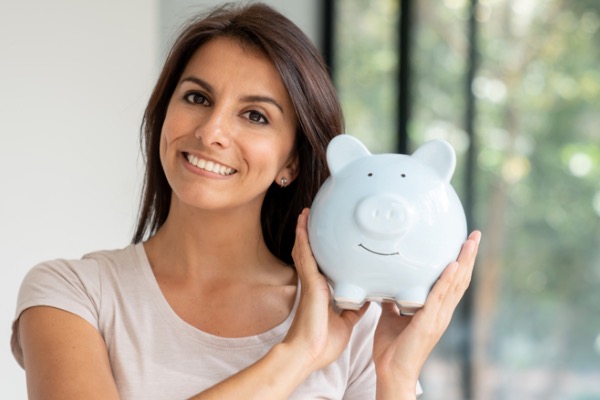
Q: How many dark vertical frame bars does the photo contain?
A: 3